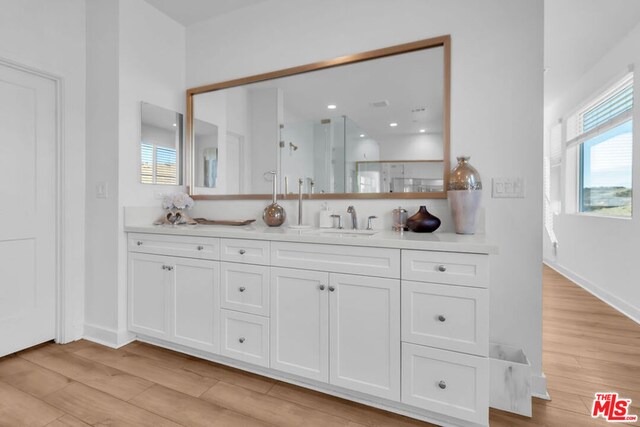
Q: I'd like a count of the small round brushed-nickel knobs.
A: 12